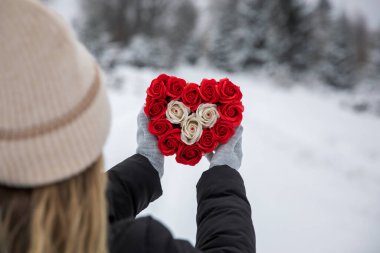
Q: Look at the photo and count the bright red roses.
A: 12